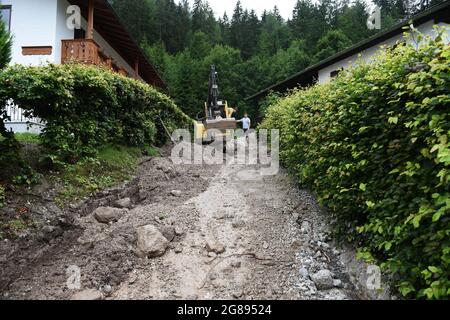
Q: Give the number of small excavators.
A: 1